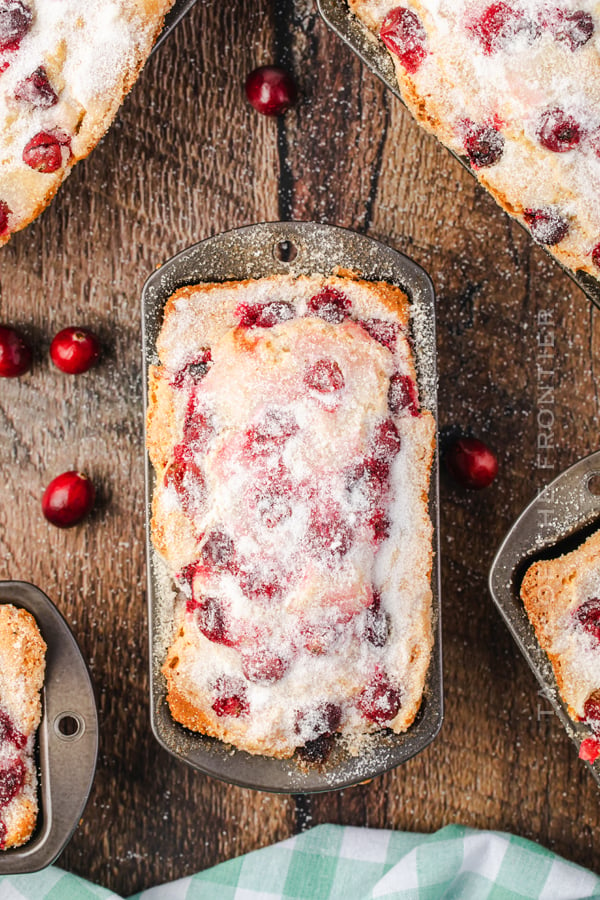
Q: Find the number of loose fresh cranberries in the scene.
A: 5